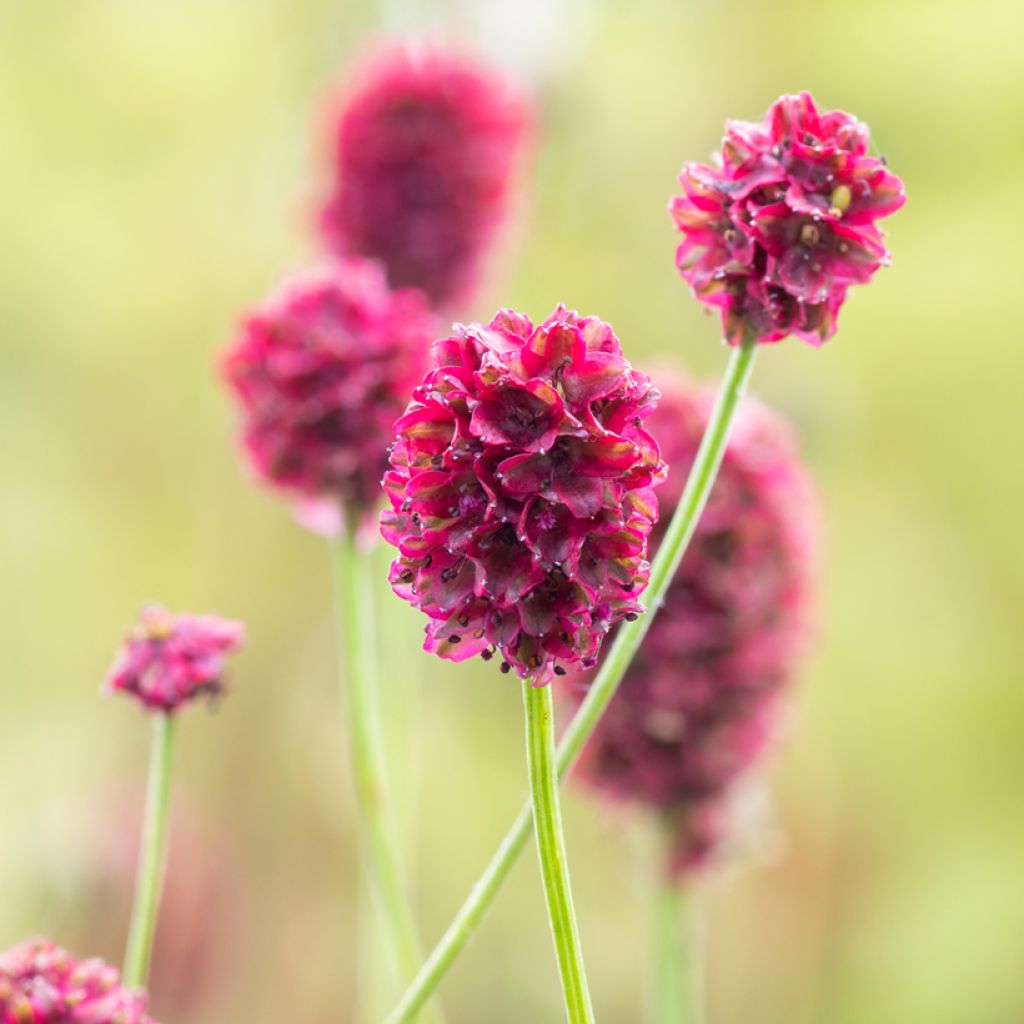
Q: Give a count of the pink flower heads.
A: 7